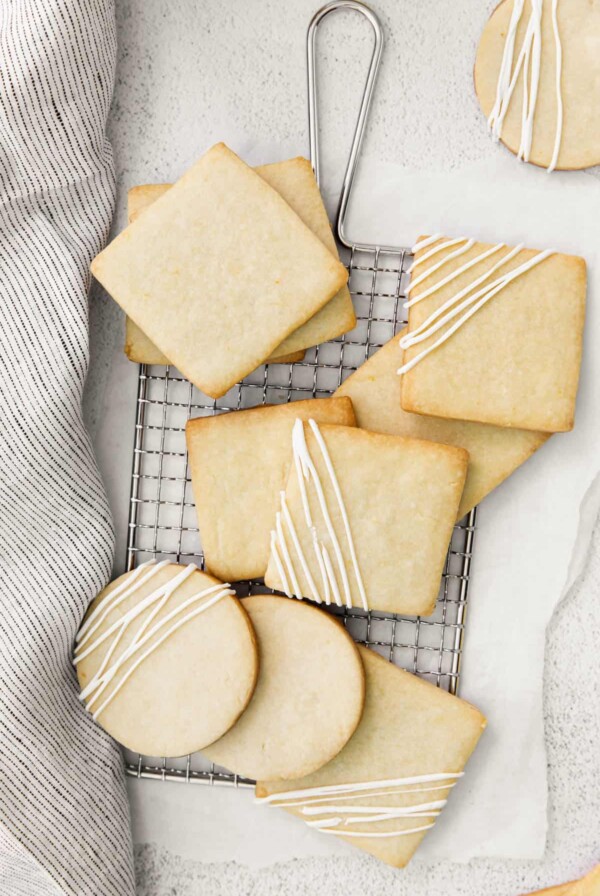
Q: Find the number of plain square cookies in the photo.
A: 5